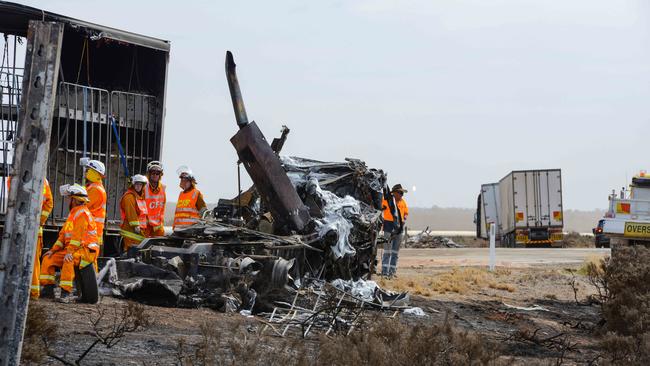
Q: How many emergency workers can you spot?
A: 7